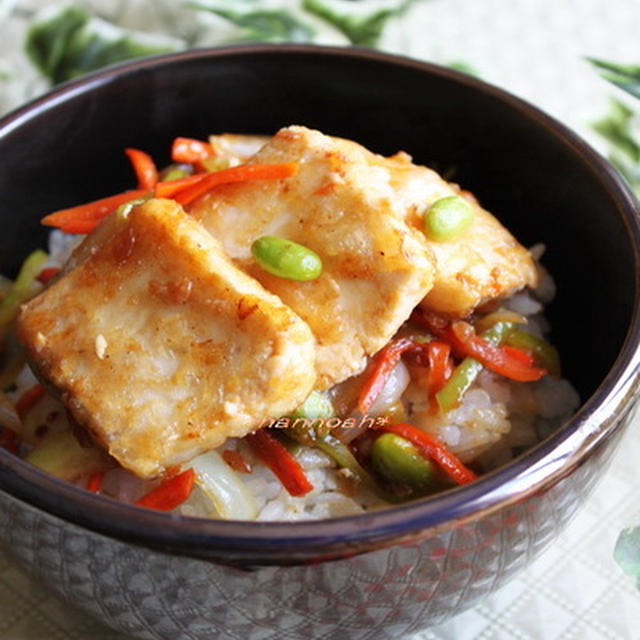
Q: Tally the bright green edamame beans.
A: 3